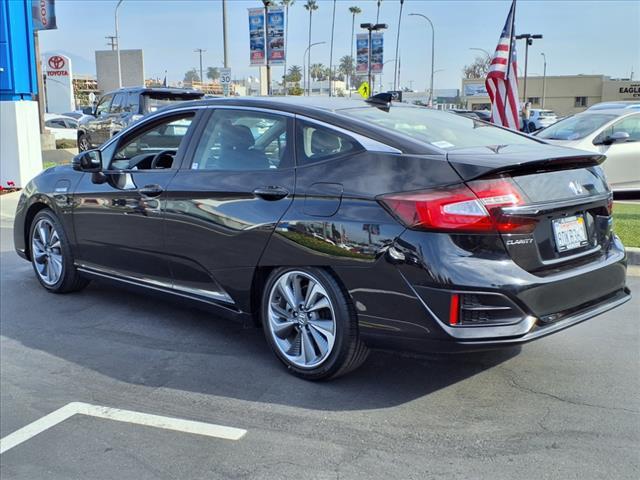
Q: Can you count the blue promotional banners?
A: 4